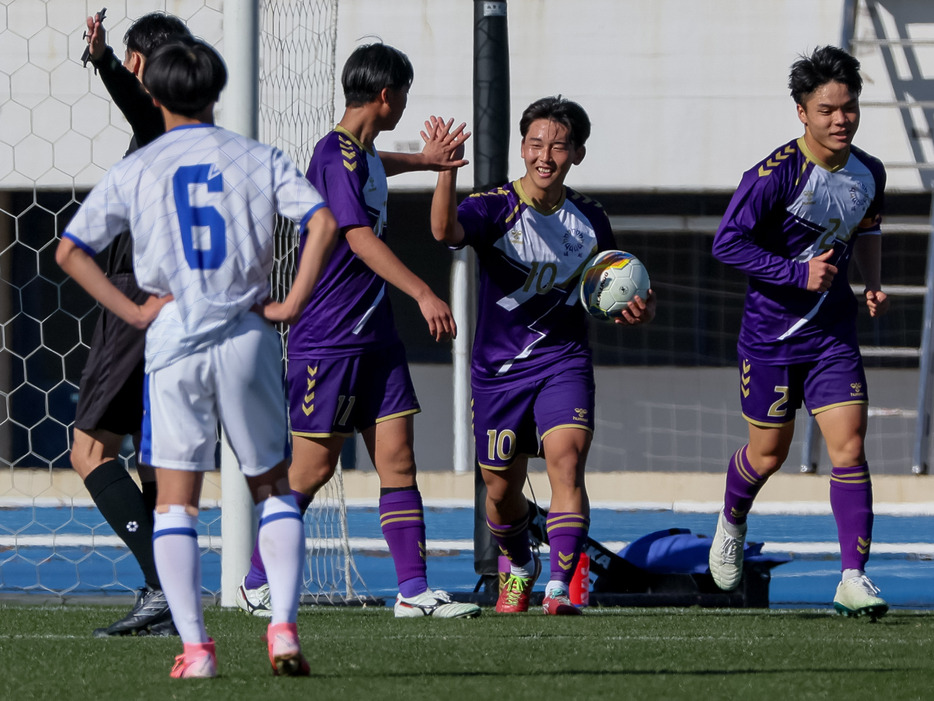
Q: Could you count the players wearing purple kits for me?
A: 3